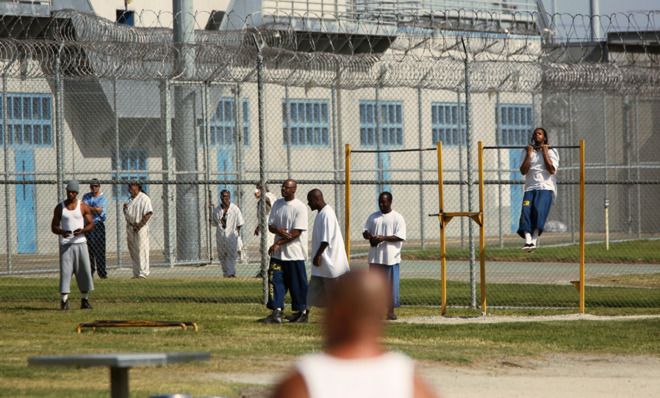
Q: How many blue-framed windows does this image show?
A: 7